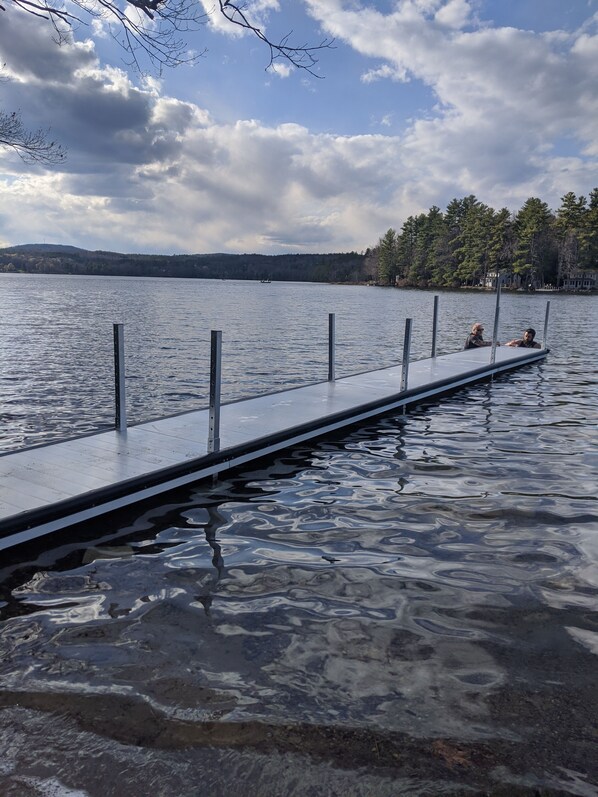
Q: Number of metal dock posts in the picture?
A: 7